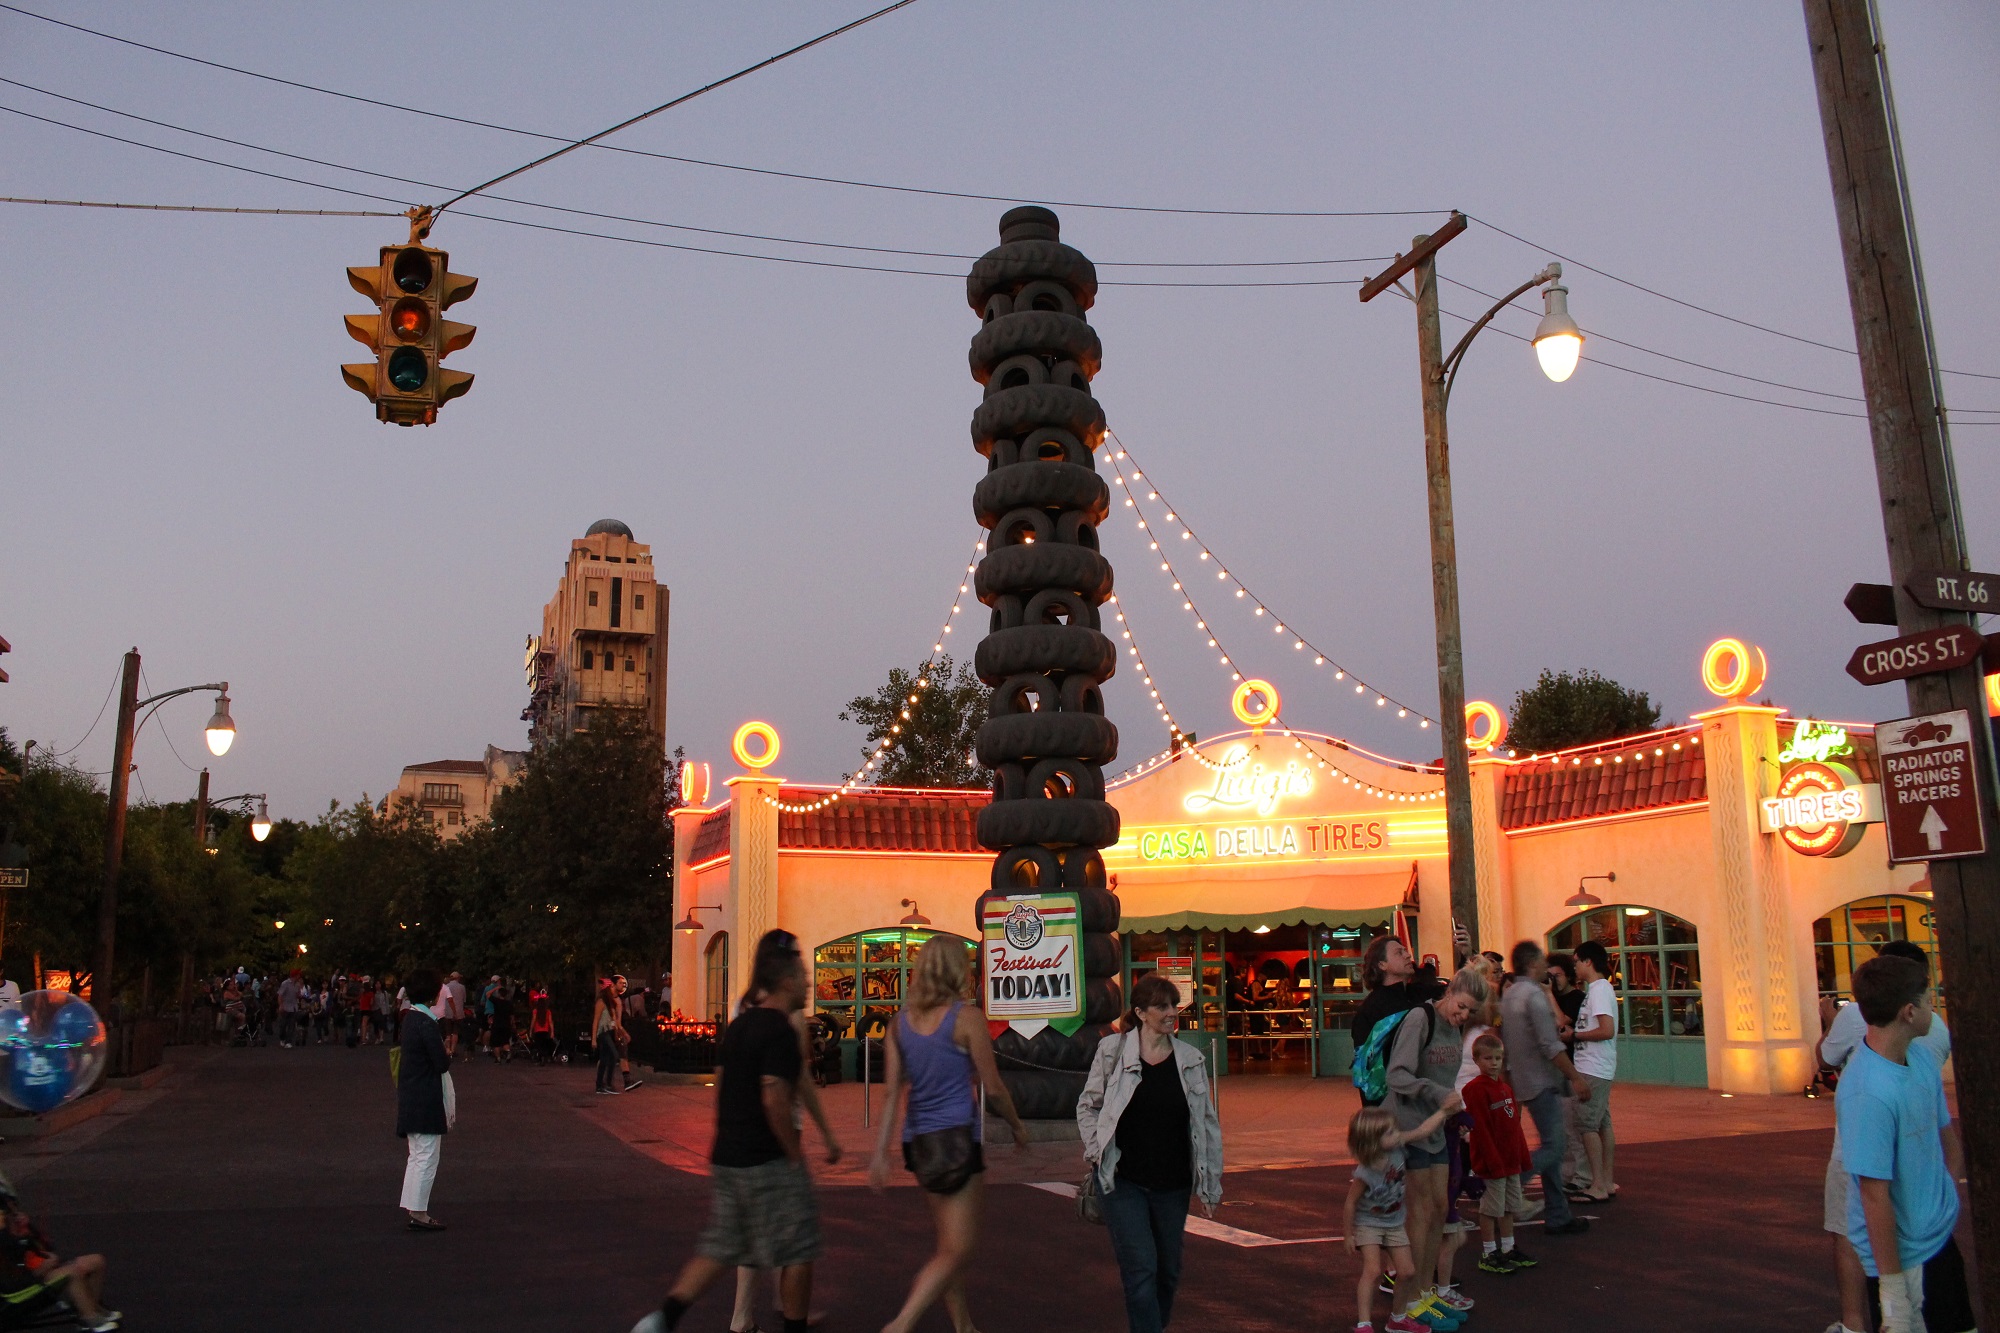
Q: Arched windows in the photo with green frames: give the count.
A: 4